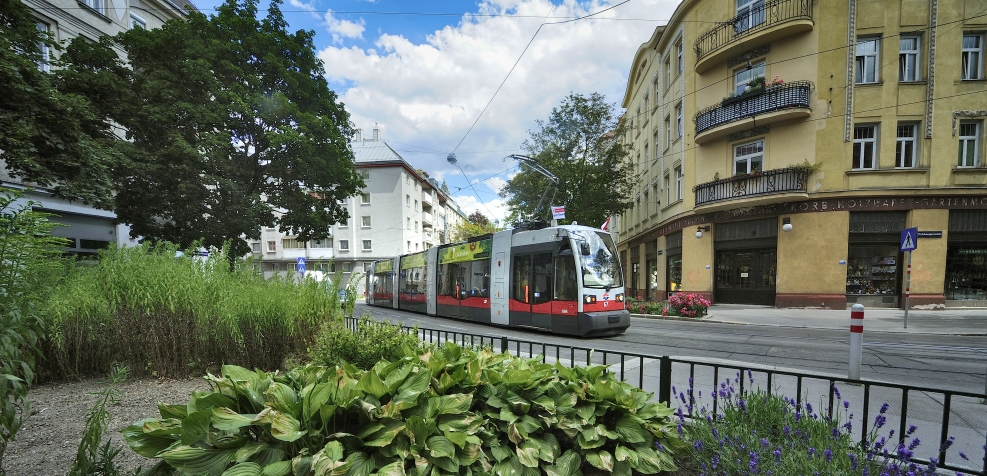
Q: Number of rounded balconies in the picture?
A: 3